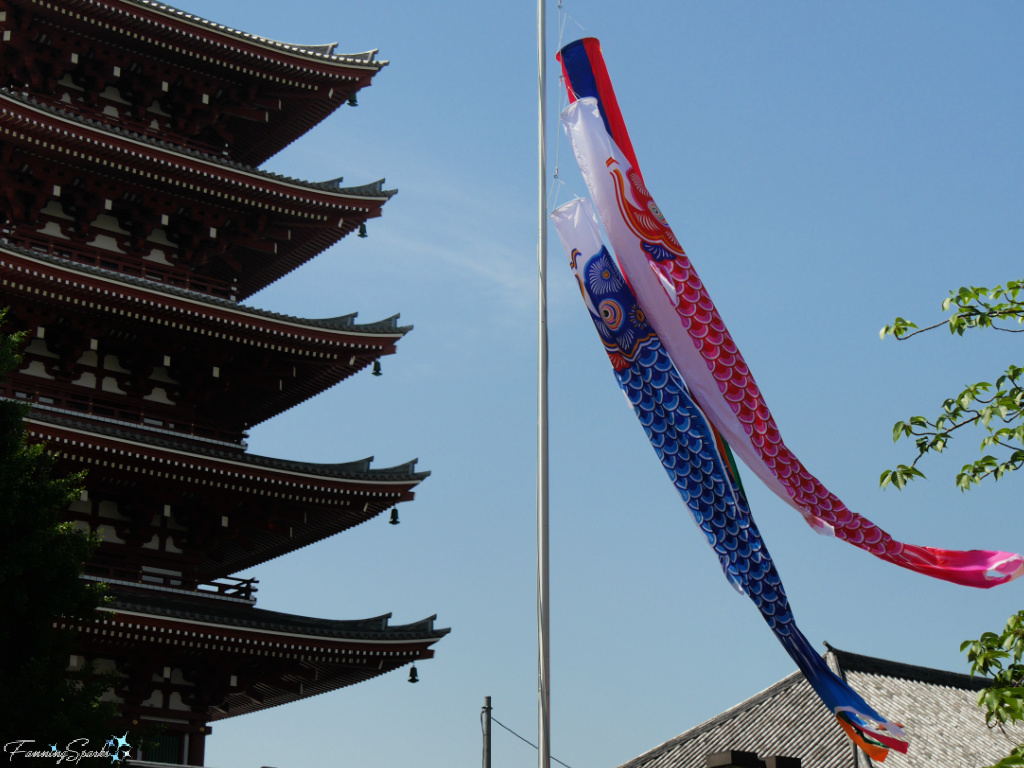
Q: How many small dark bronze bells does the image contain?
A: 5